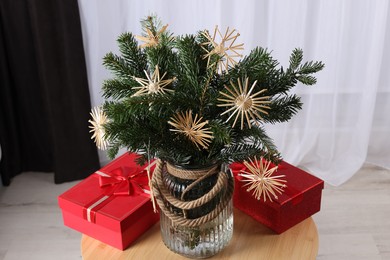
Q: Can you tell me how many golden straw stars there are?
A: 7